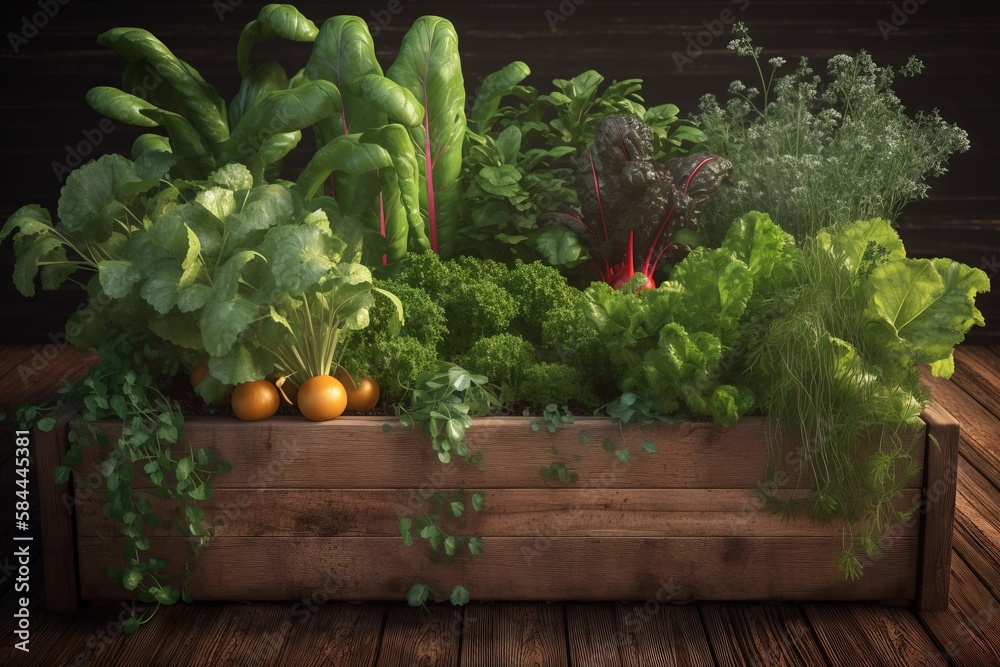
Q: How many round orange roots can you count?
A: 4